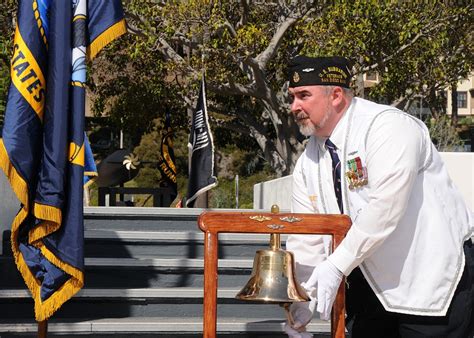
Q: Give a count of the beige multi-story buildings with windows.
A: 1